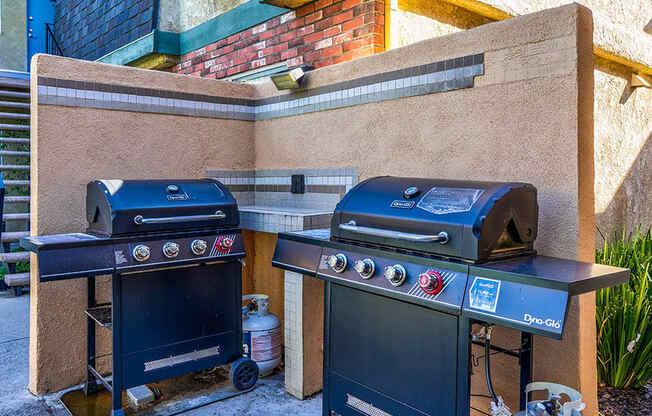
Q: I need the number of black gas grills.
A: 2